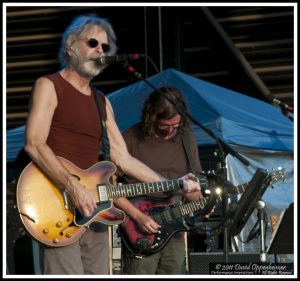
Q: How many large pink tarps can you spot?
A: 0